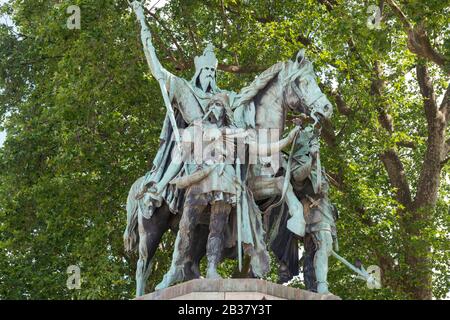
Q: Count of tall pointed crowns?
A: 1